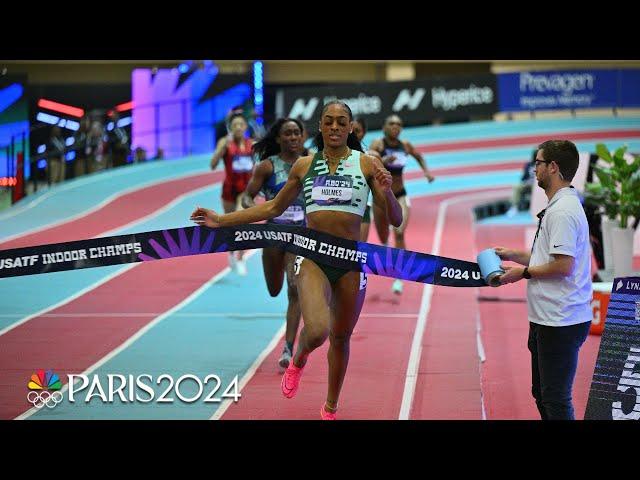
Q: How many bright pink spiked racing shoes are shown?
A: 2